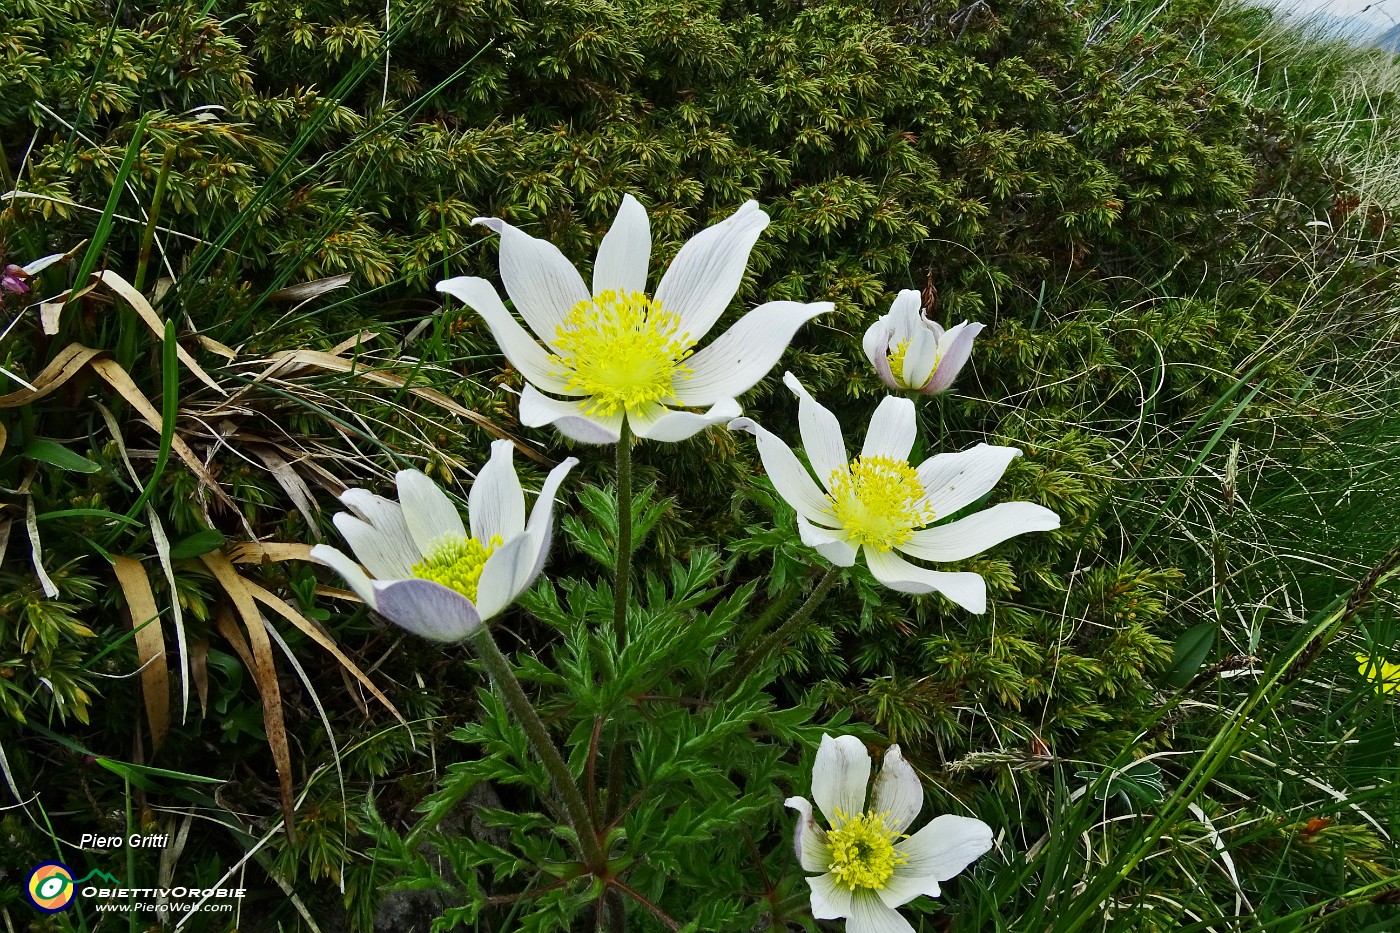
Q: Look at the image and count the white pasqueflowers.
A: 5